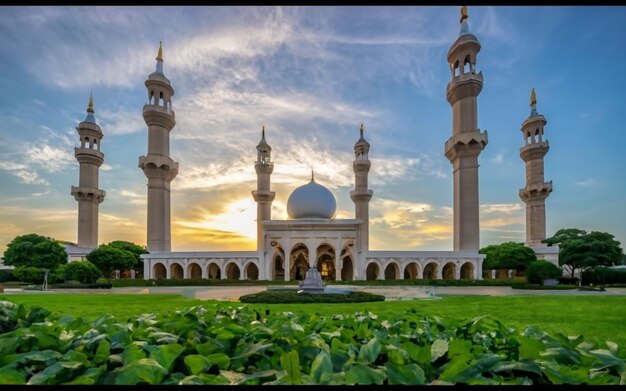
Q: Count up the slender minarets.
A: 6